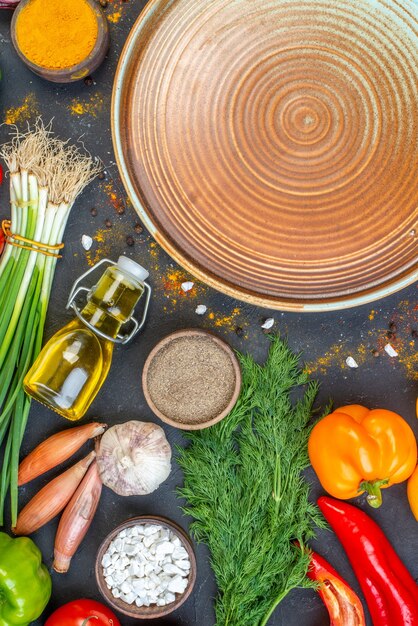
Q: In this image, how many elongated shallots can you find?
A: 3